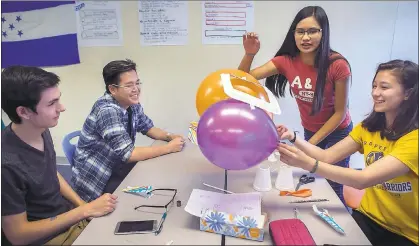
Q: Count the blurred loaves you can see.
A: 0